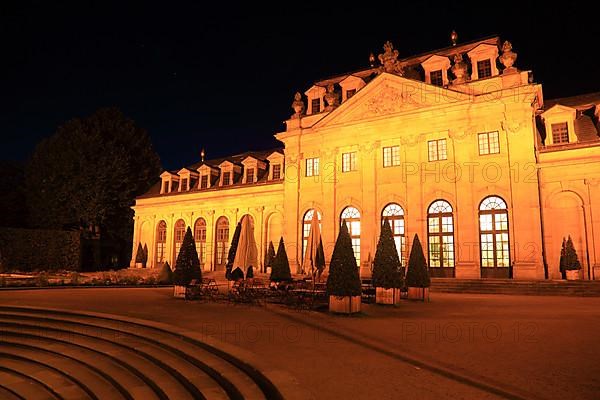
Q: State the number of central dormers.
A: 4